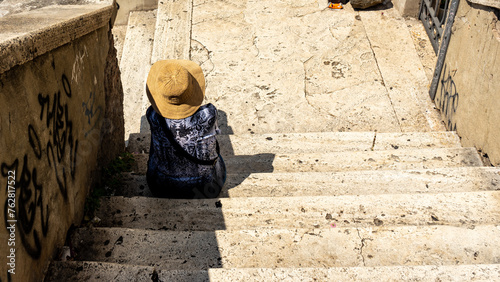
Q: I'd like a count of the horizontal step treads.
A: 6